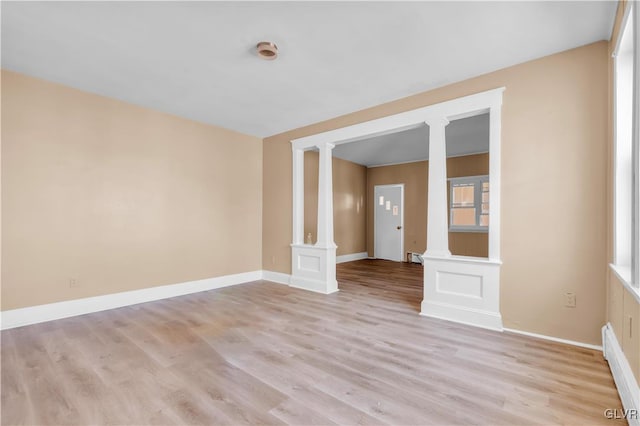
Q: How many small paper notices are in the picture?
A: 3